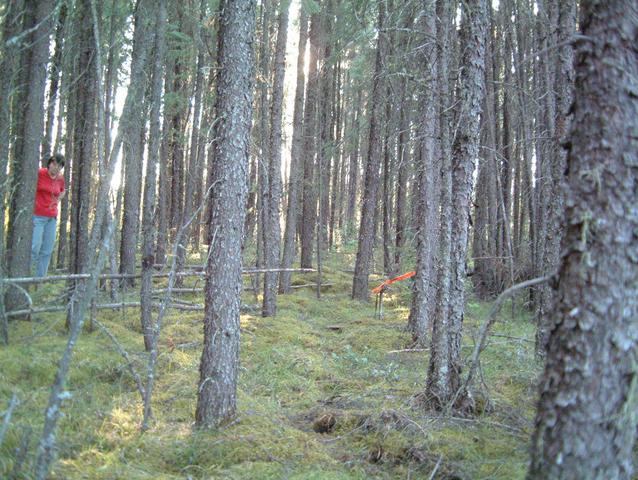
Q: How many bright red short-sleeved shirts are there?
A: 1